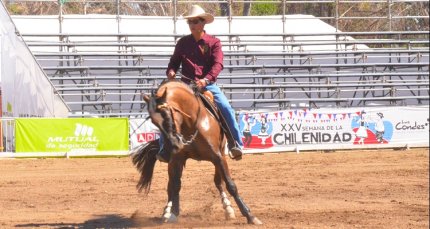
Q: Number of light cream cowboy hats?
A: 1